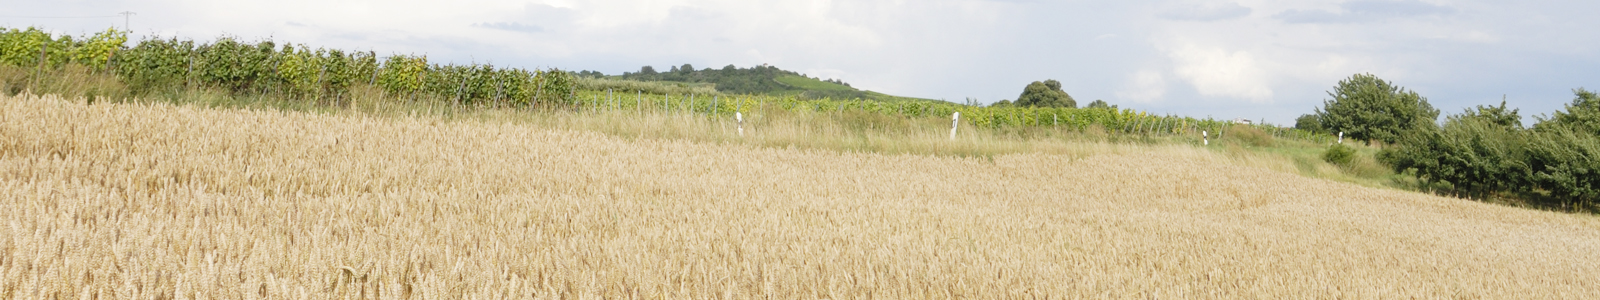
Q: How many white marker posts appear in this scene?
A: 4